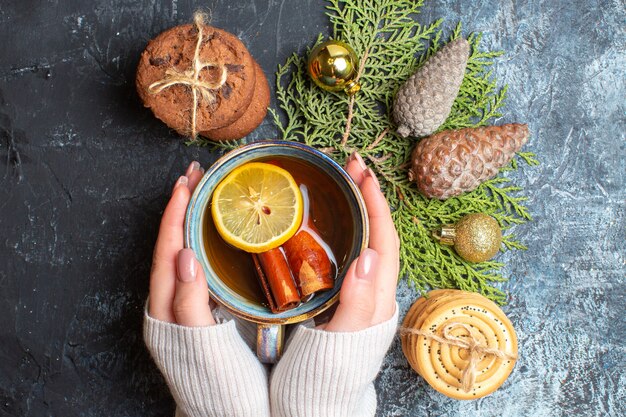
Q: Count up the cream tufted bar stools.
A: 0